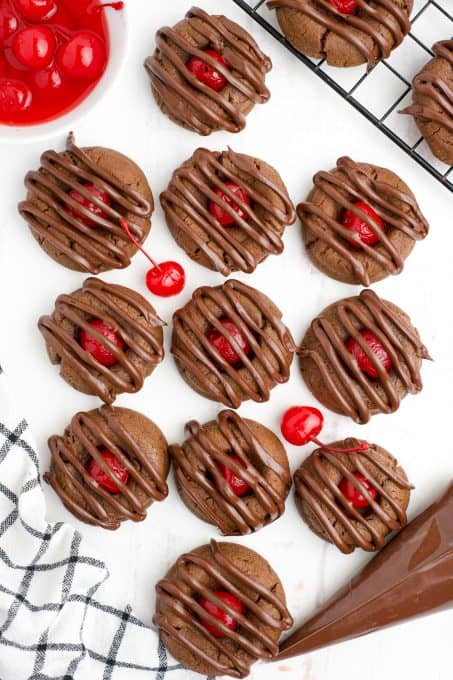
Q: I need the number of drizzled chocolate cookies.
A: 13